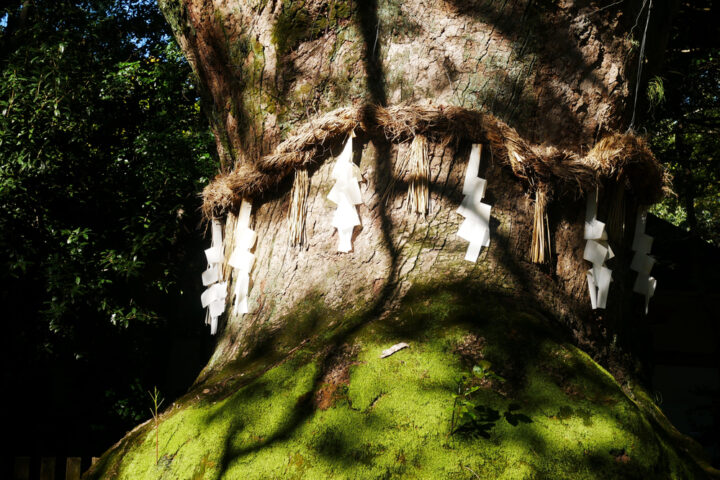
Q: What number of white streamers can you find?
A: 6